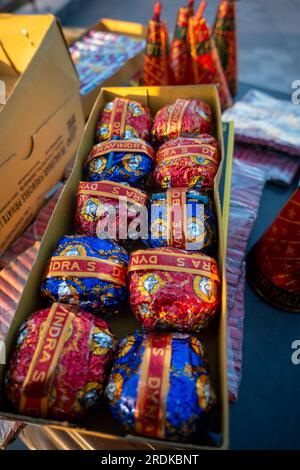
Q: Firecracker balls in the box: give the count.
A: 10